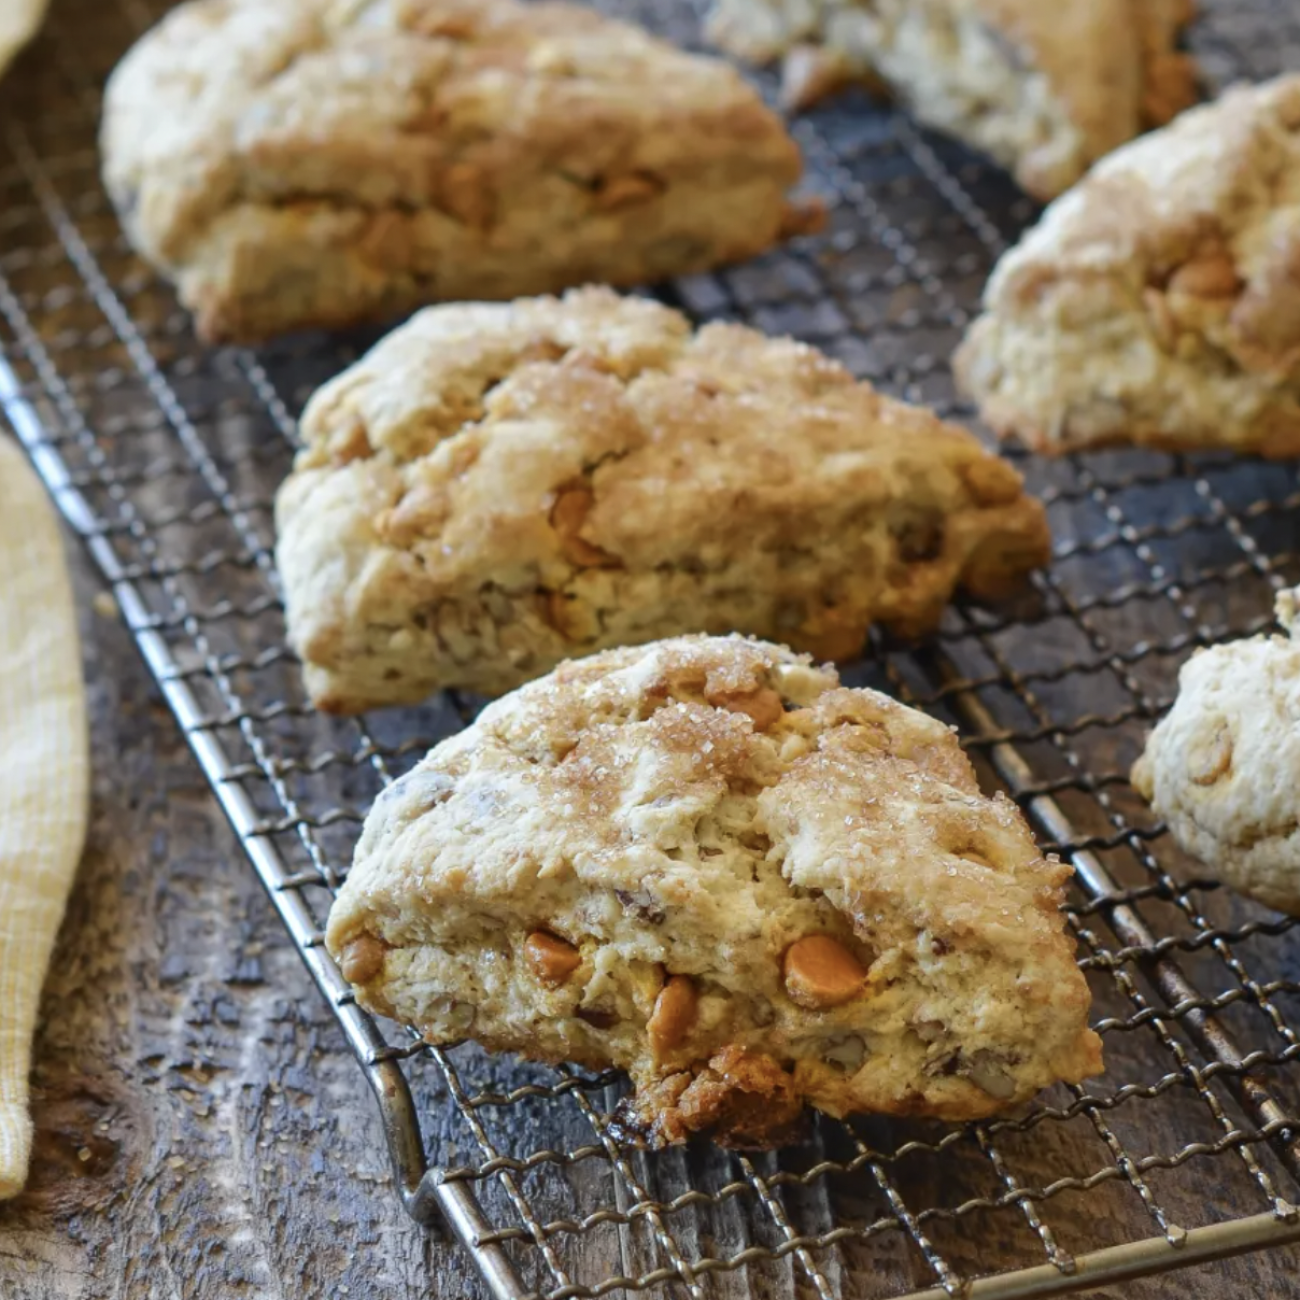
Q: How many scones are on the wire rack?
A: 6